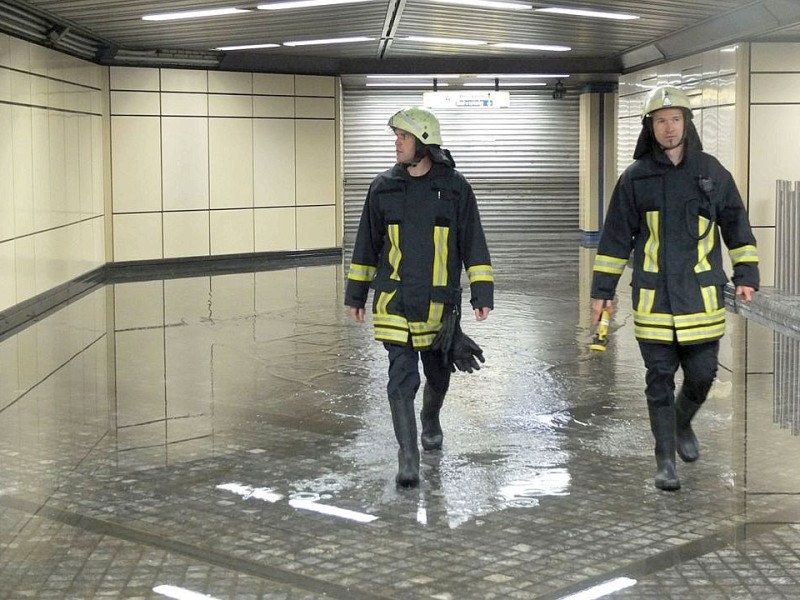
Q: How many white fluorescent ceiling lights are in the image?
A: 12